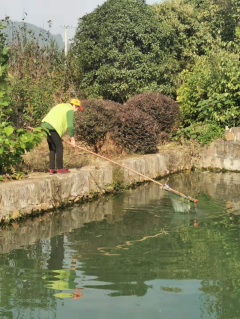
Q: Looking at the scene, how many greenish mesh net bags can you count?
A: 1